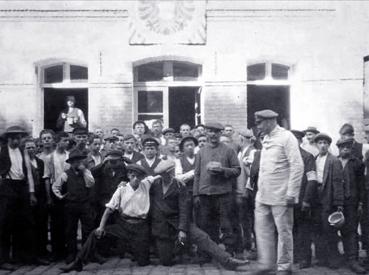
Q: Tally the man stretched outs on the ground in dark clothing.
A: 1